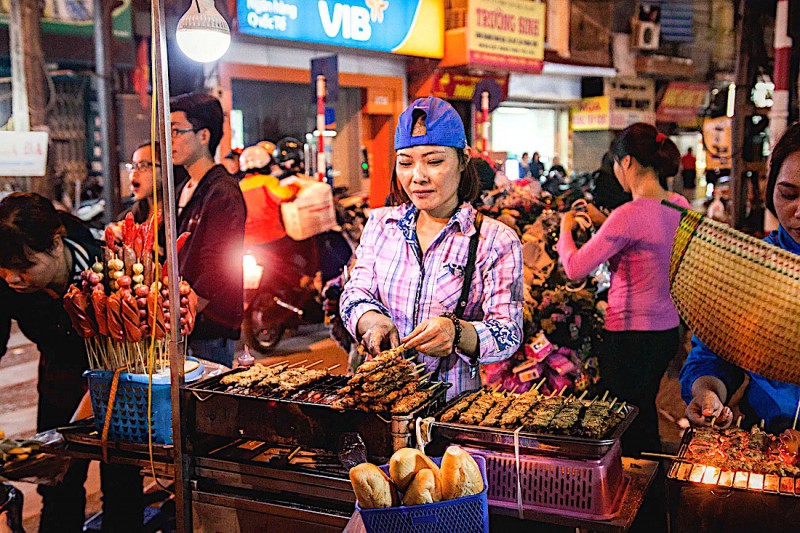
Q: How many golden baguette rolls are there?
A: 4